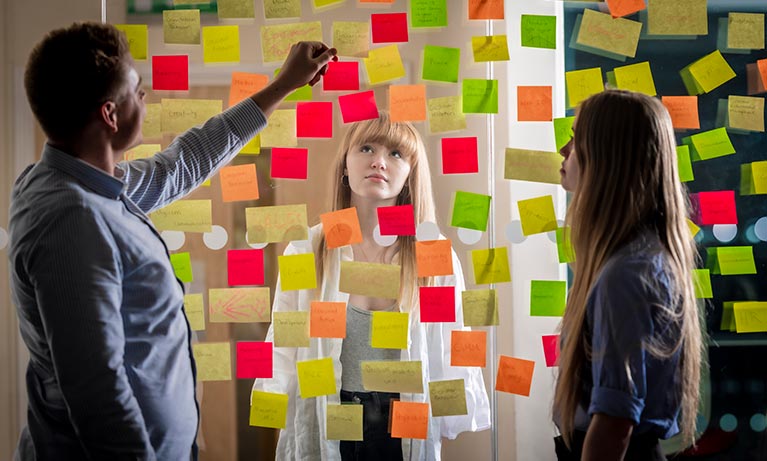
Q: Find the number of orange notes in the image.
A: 15